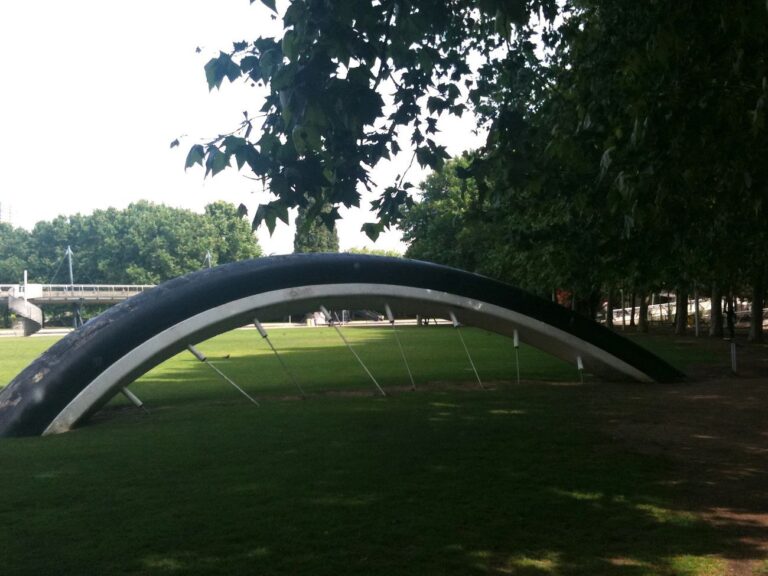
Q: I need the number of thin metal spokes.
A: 8